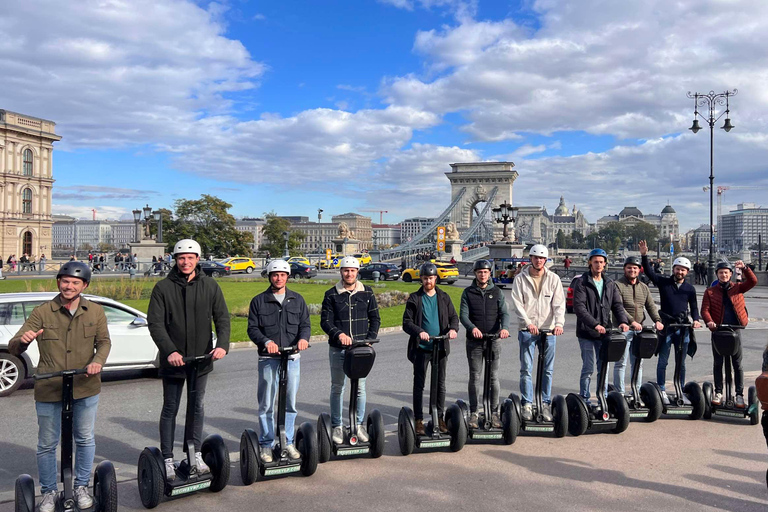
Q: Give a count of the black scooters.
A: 11